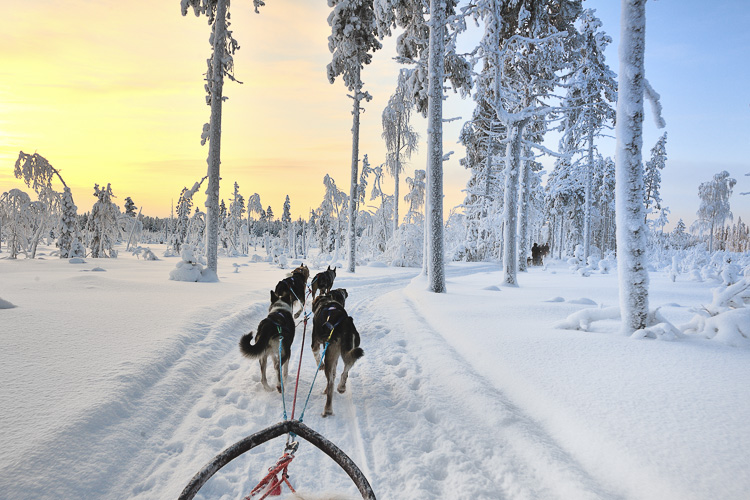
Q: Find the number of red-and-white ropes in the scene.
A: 1